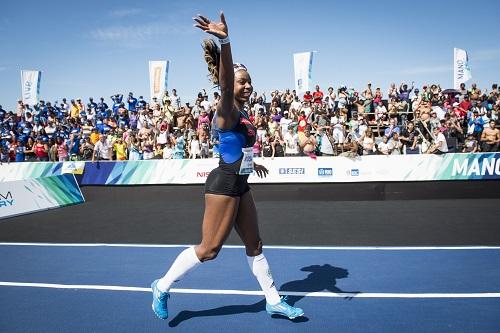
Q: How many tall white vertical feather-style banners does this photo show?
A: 4